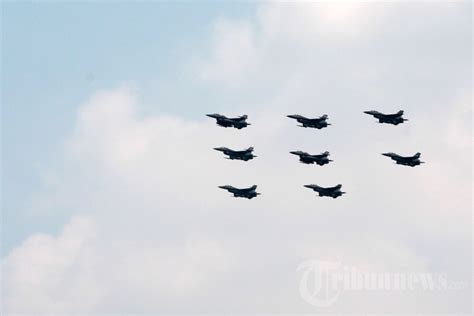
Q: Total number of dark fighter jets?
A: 8